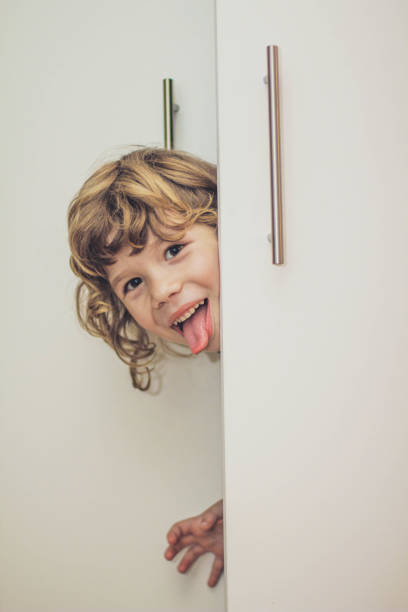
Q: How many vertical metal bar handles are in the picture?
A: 2